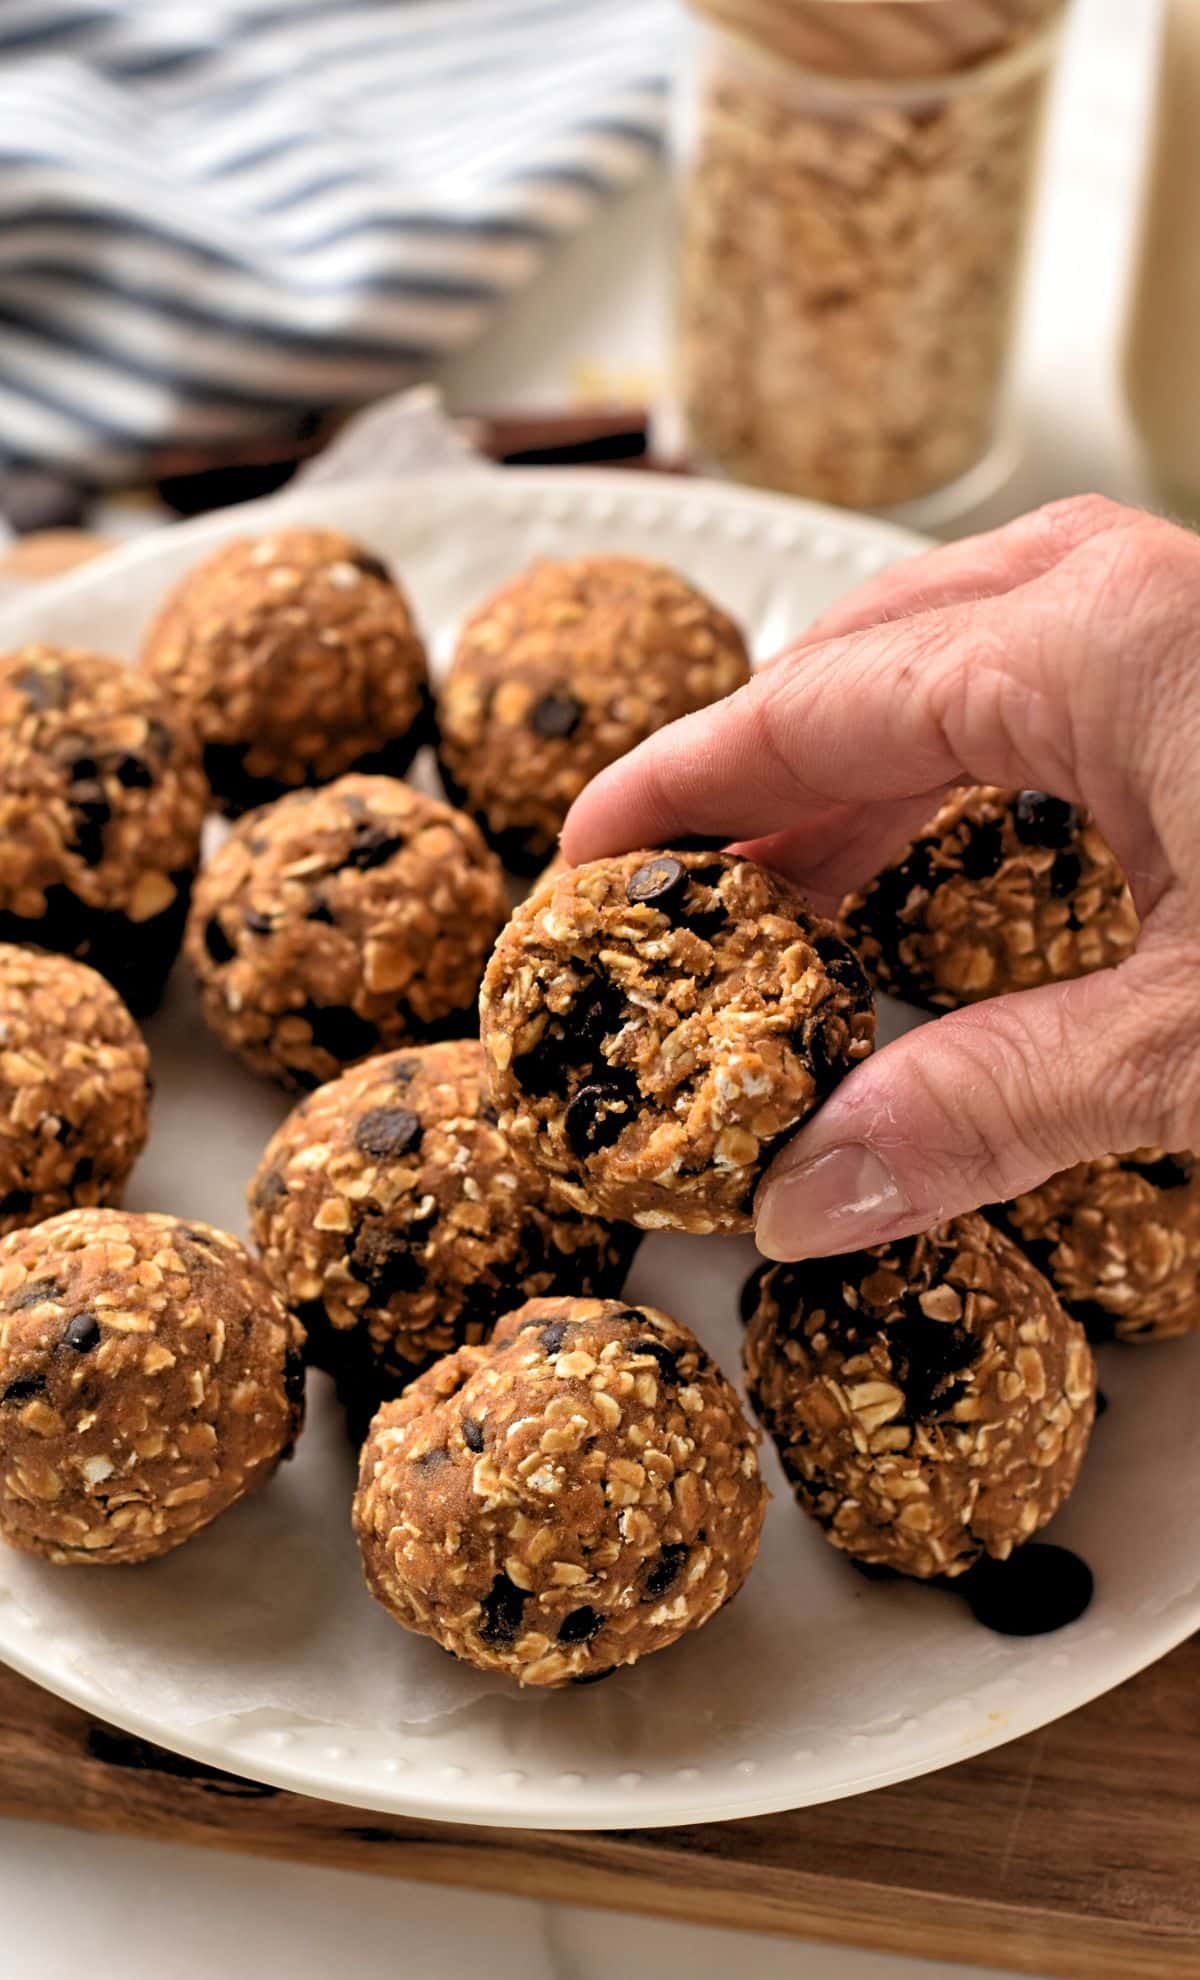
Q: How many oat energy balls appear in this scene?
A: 12